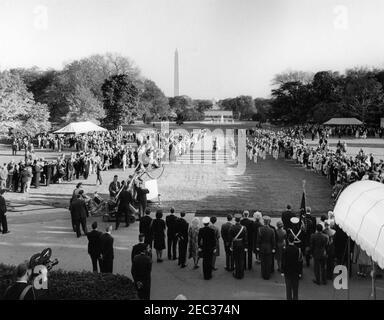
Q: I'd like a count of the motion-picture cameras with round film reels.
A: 1